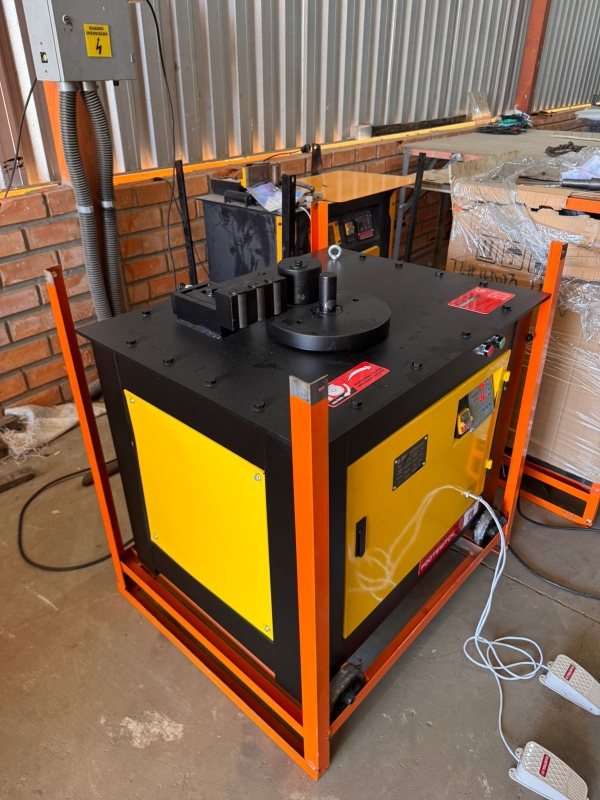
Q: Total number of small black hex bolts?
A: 14